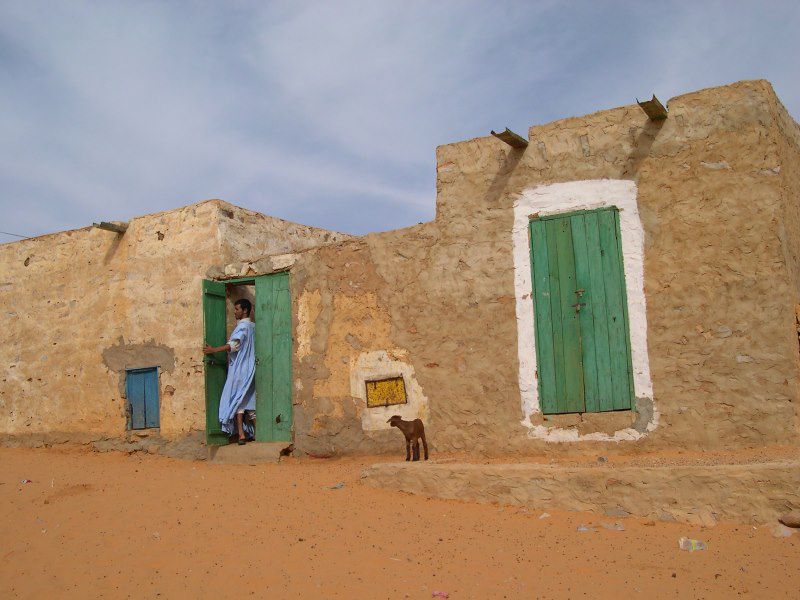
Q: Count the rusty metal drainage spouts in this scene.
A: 3